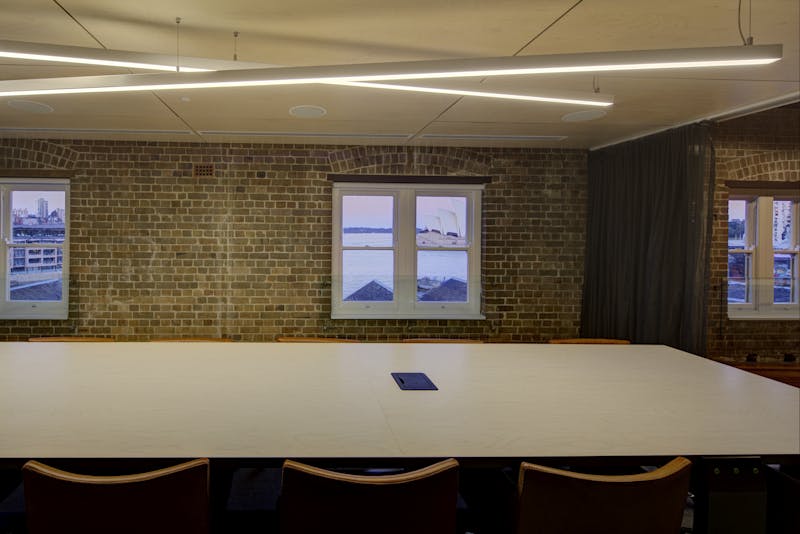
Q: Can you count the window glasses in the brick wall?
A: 10